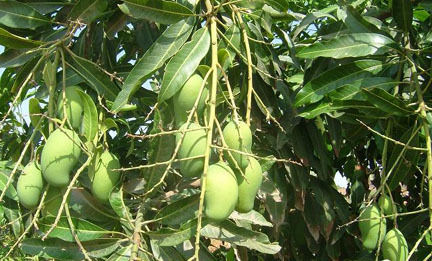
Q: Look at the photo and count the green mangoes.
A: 12